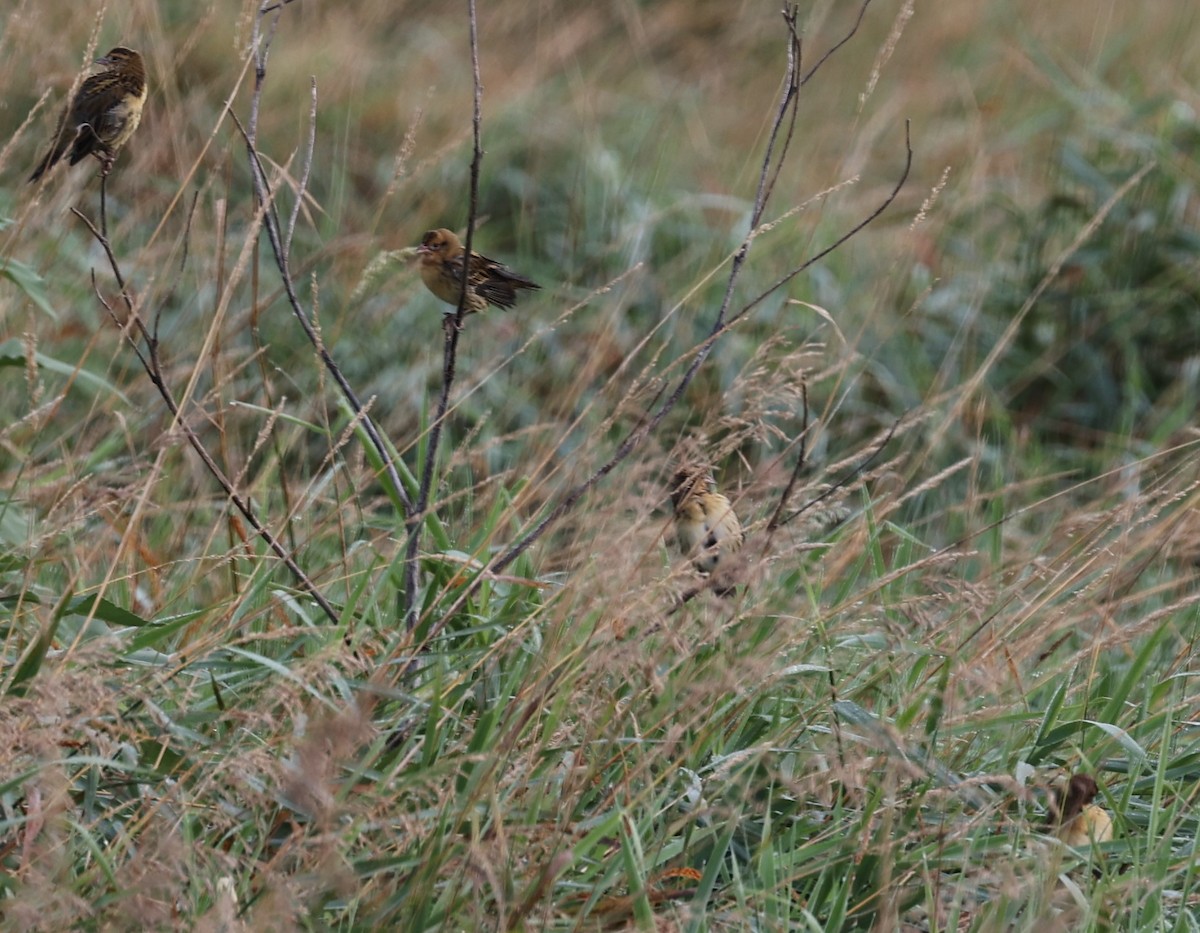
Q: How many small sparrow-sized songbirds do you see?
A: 4